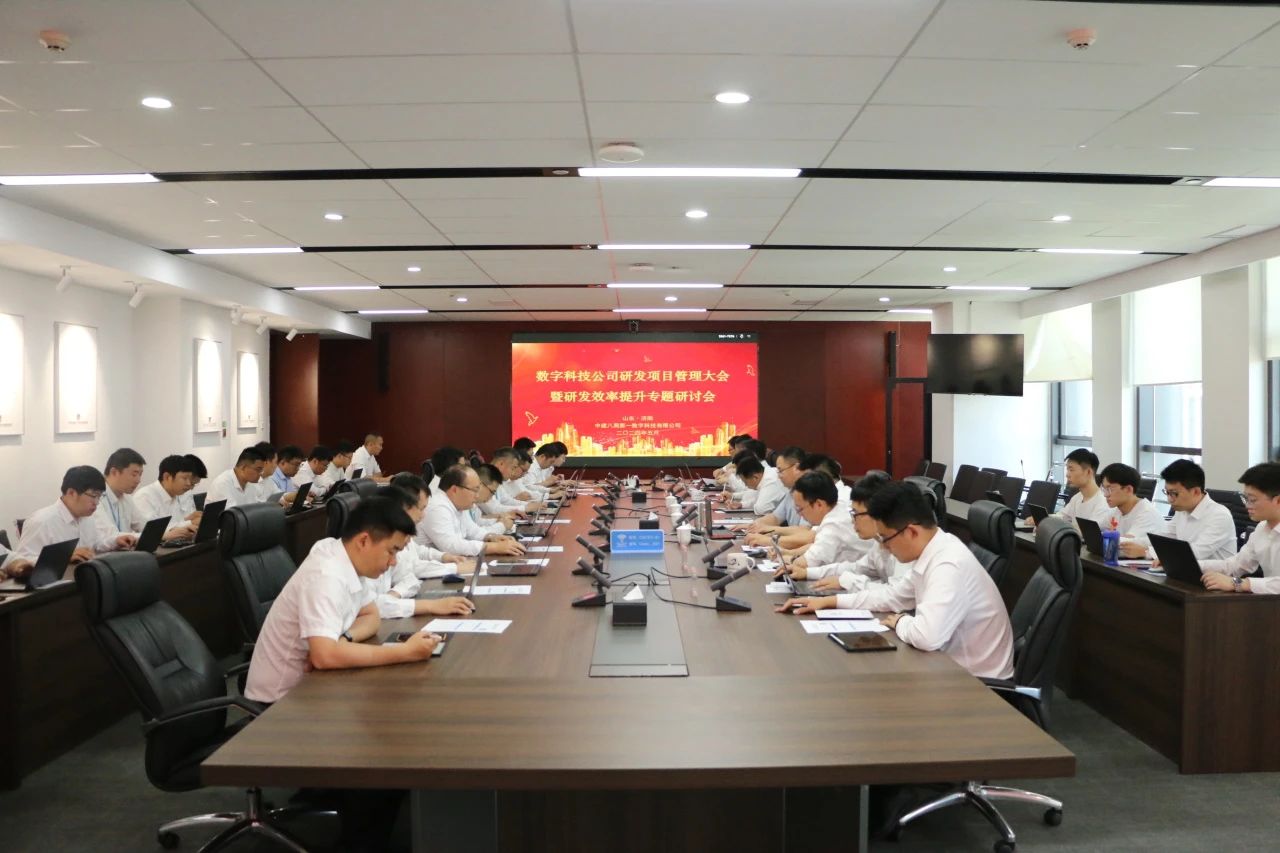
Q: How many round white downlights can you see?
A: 10